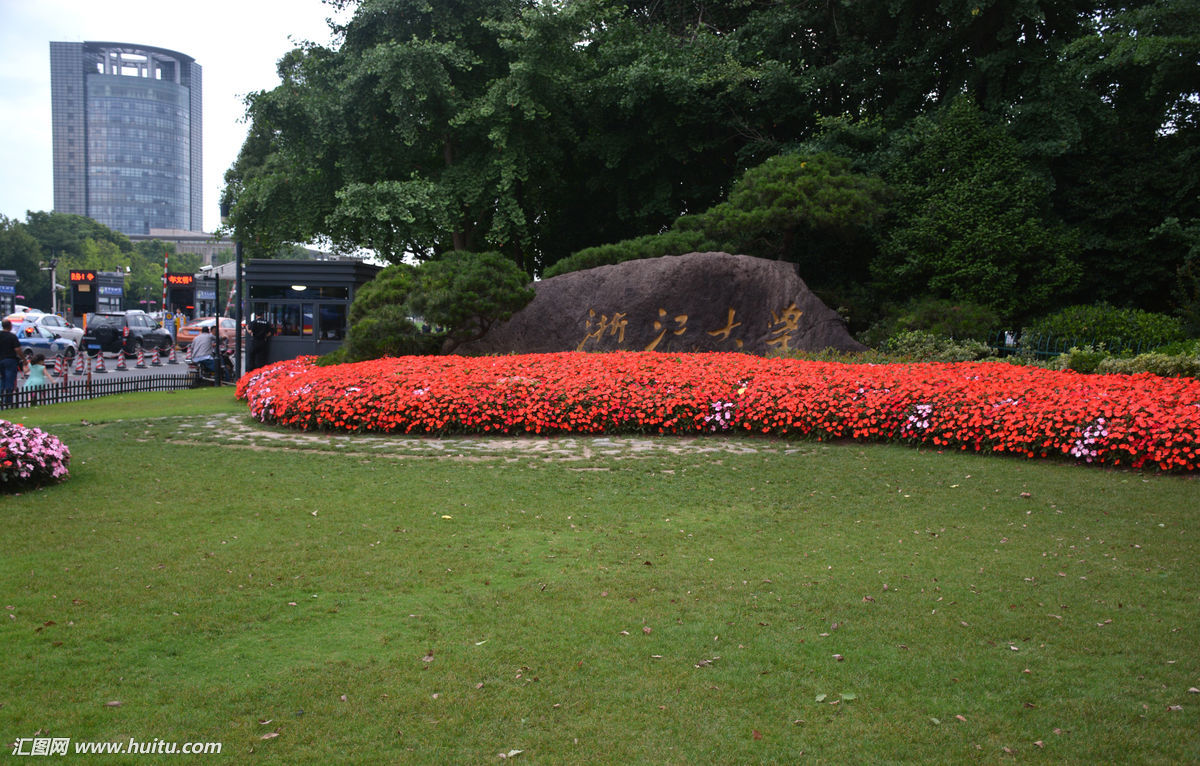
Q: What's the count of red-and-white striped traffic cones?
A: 9